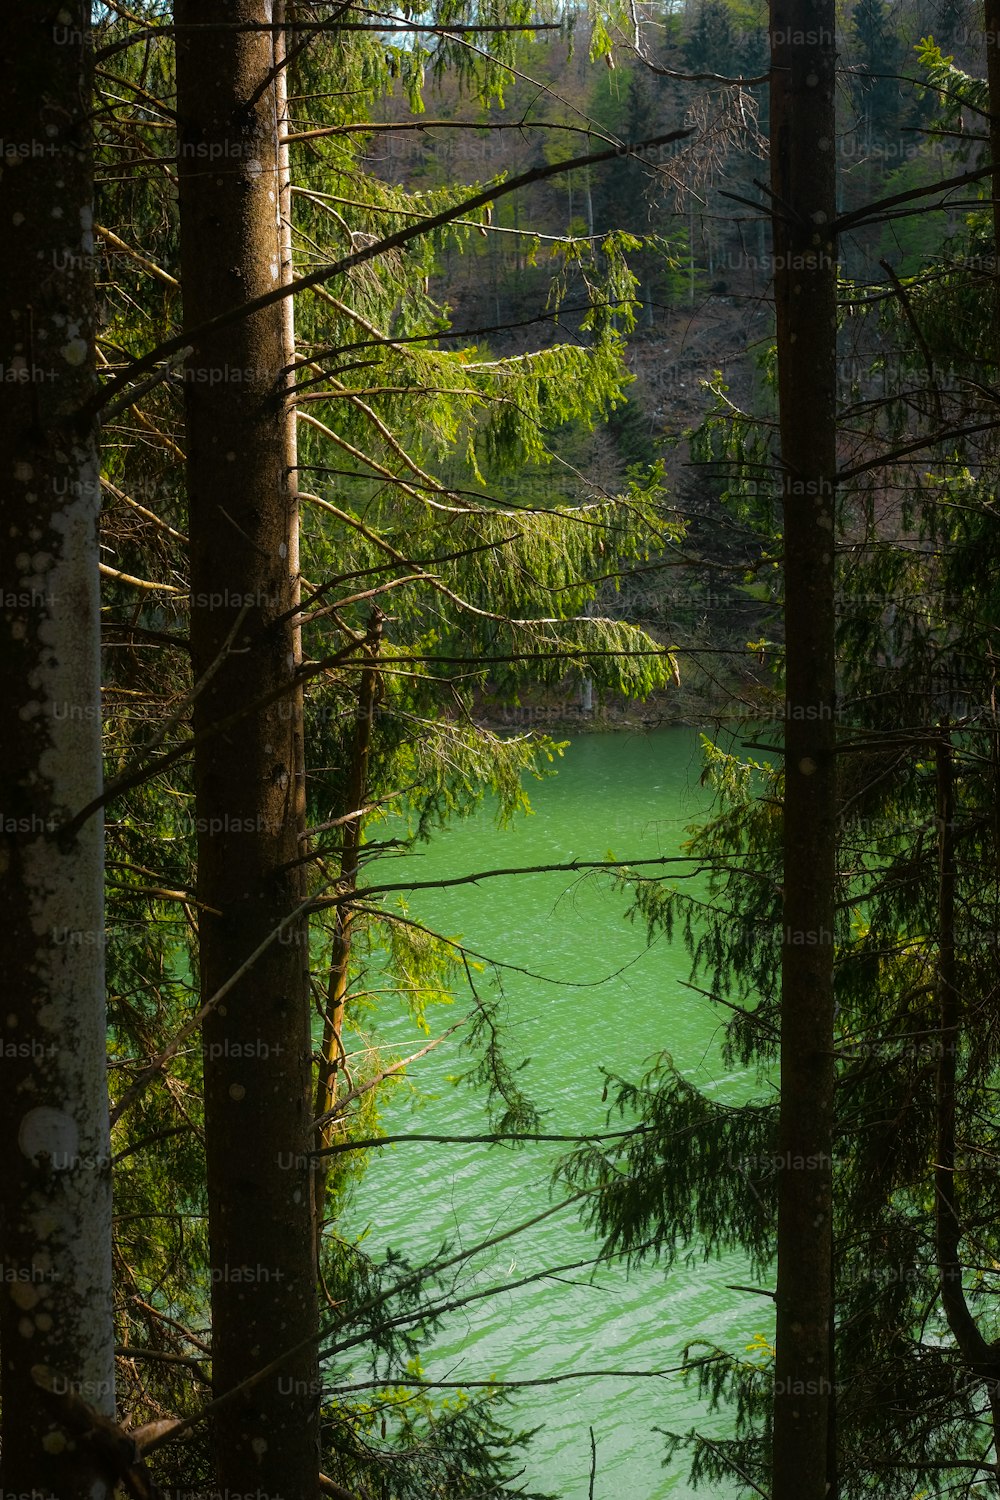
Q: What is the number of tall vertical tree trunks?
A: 3